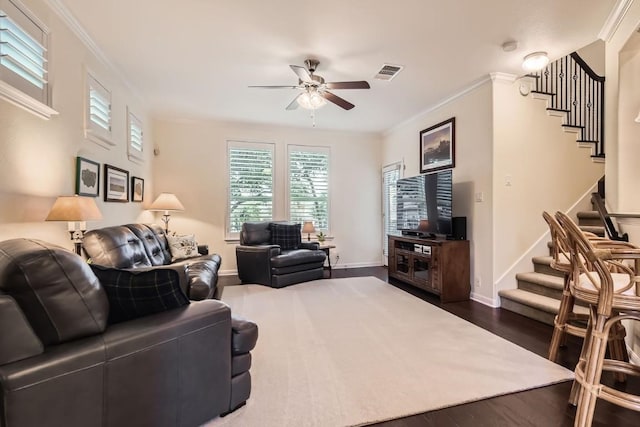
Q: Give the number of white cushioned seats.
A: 2